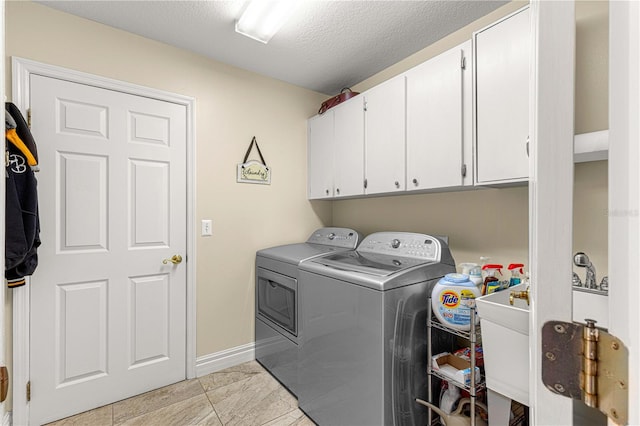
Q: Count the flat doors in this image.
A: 5